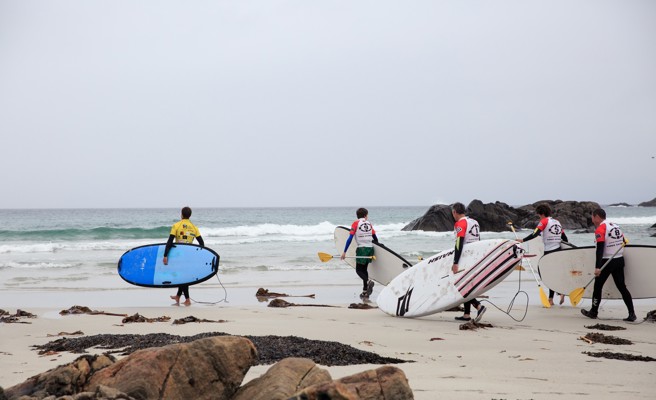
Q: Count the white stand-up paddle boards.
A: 4